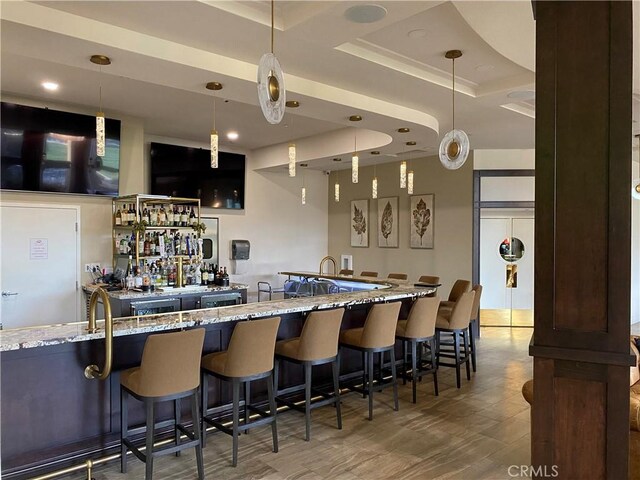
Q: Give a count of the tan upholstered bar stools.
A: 12